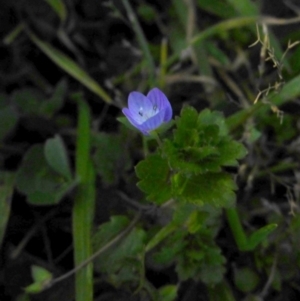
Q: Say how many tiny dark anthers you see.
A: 2